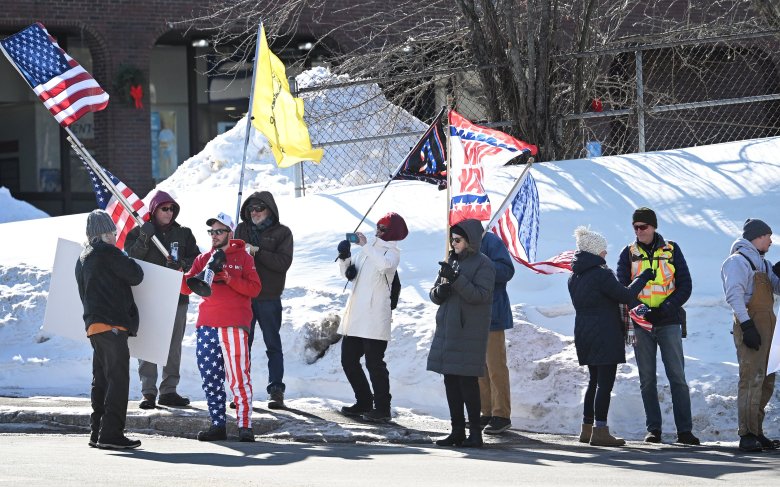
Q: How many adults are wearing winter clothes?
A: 10